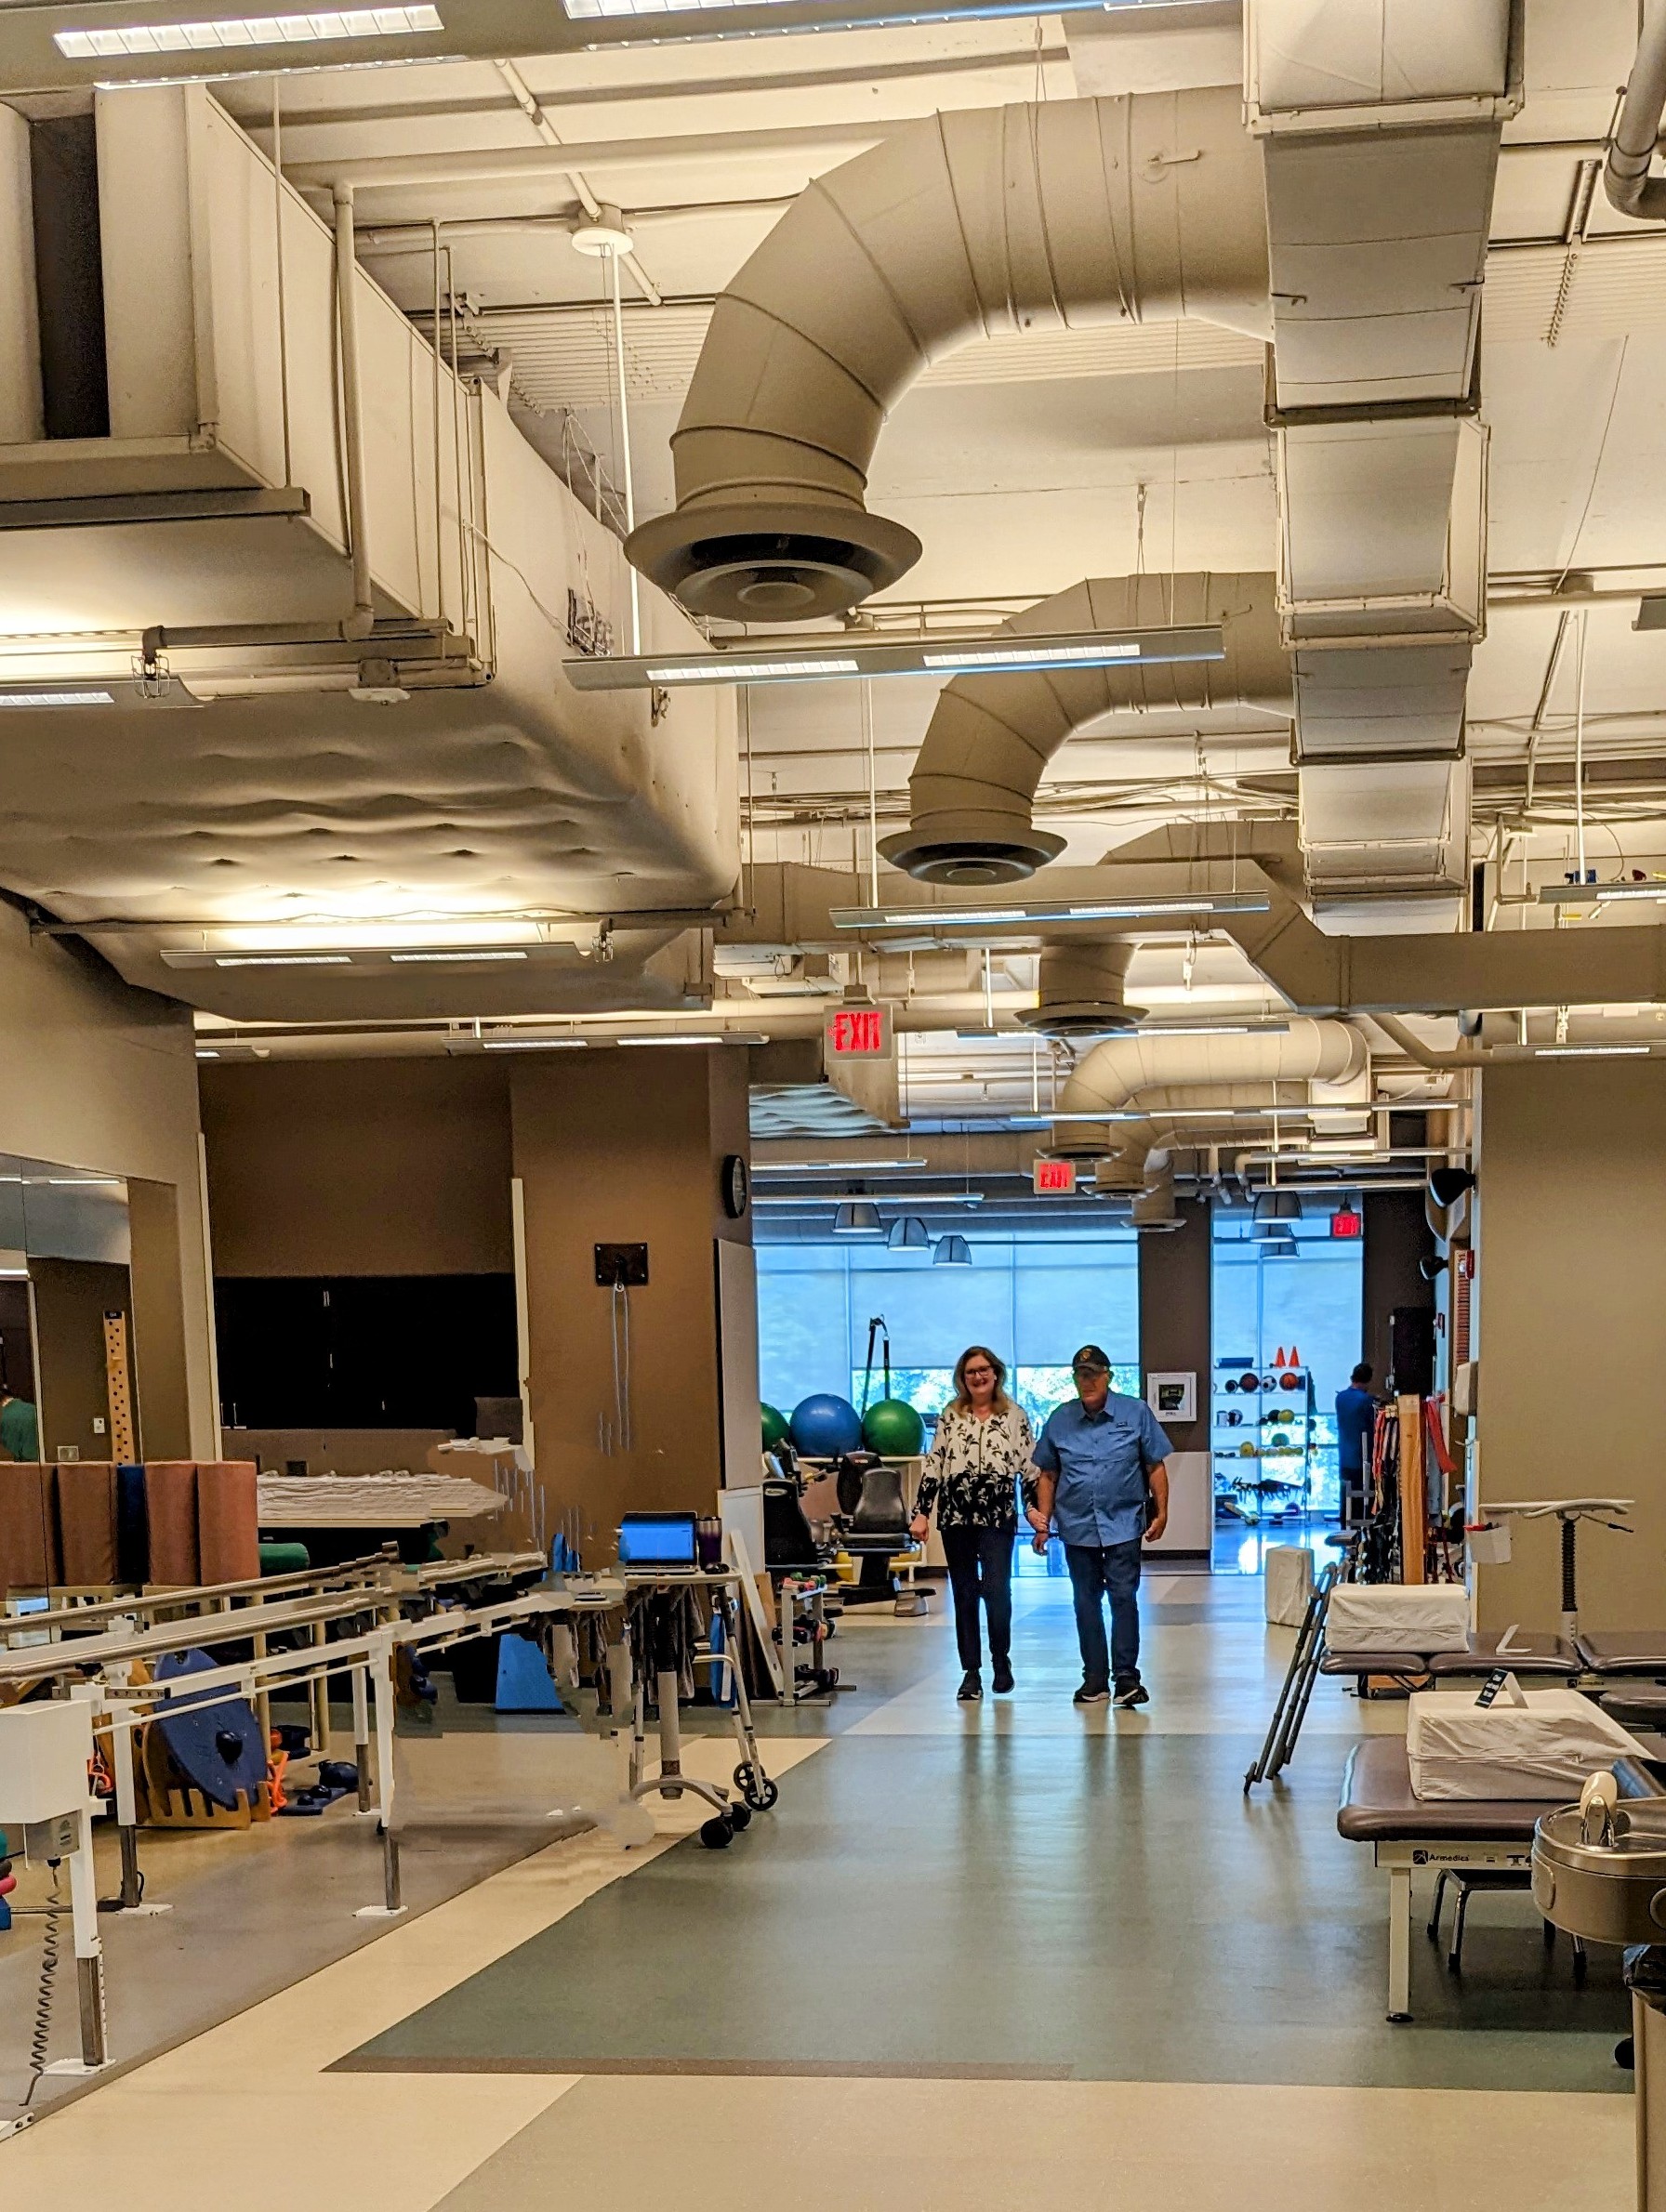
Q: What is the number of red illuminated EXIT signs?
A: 3